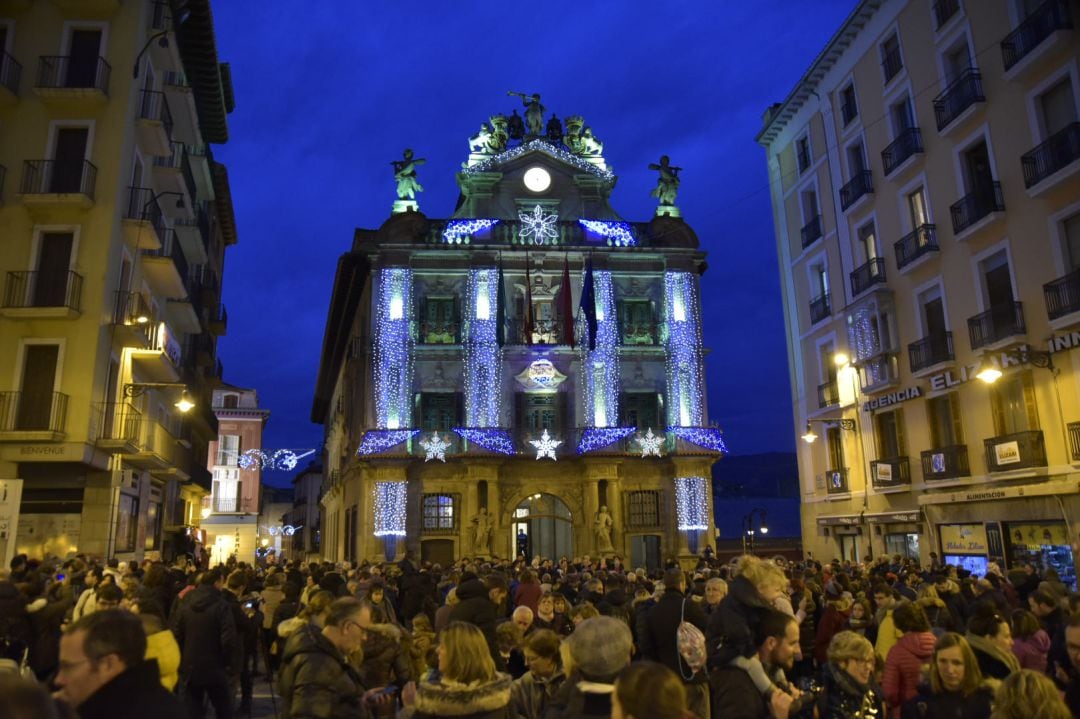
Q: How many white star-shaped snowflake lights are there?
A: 4